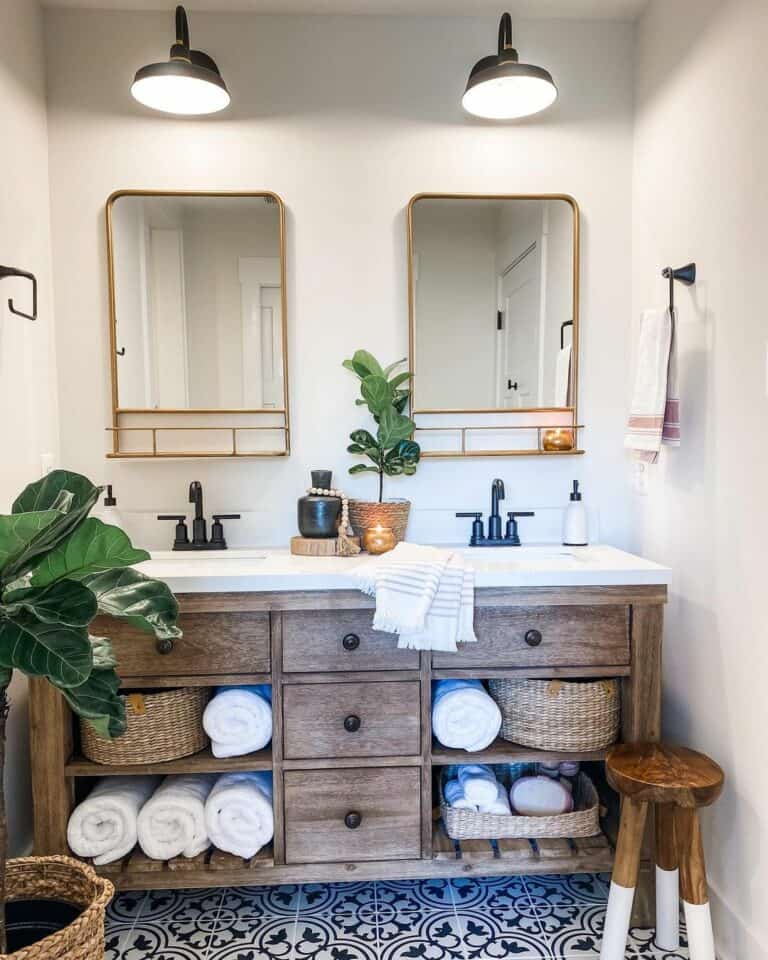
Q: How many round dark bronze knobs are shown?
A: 5